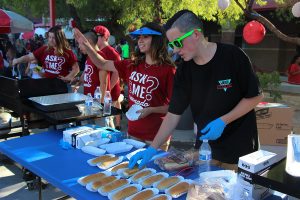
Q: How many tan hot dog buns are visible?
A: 14